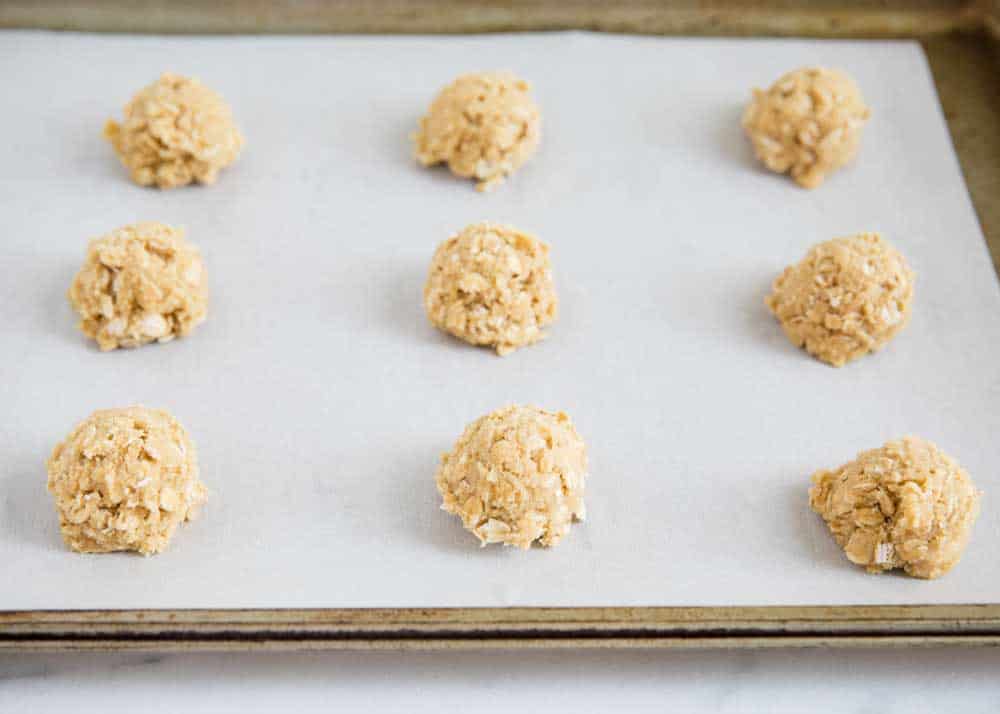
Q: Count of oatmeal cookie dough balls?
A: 9